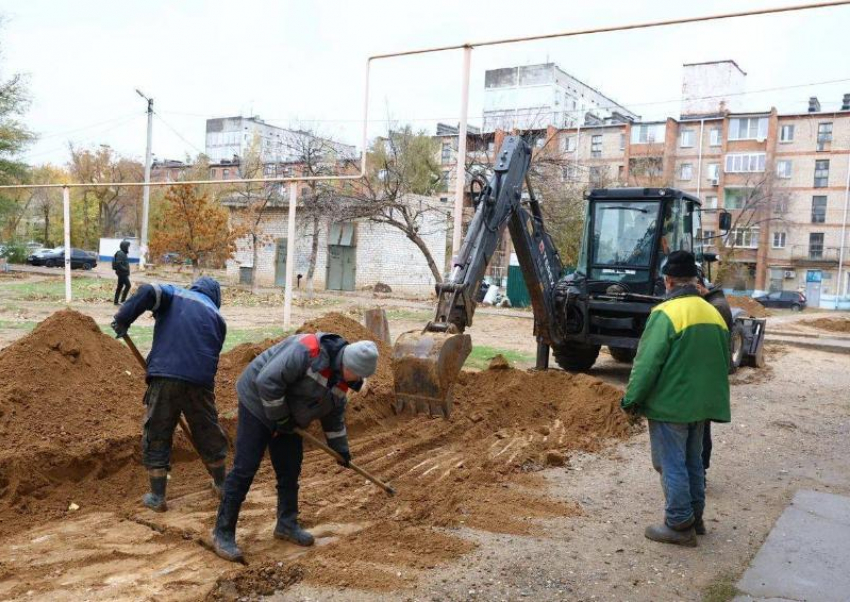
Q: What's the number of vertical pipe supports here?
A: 3